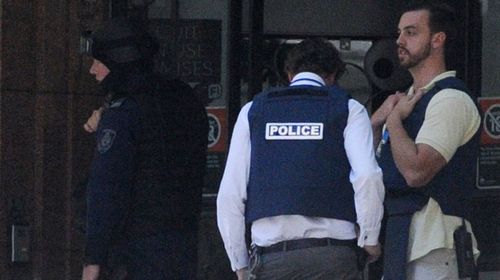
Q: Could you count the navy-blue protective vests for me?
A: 2